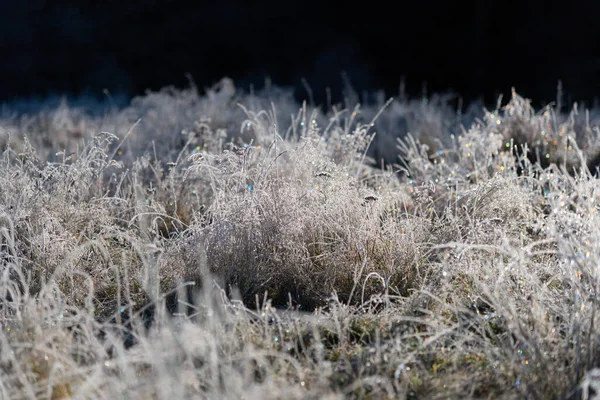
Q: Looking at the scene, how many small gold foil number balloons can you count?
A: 0